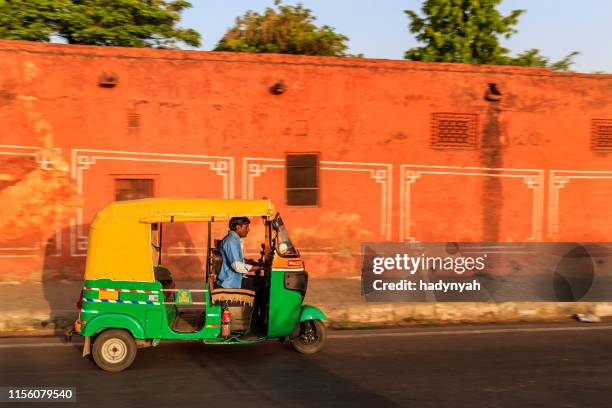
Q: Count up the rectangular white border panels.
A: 5